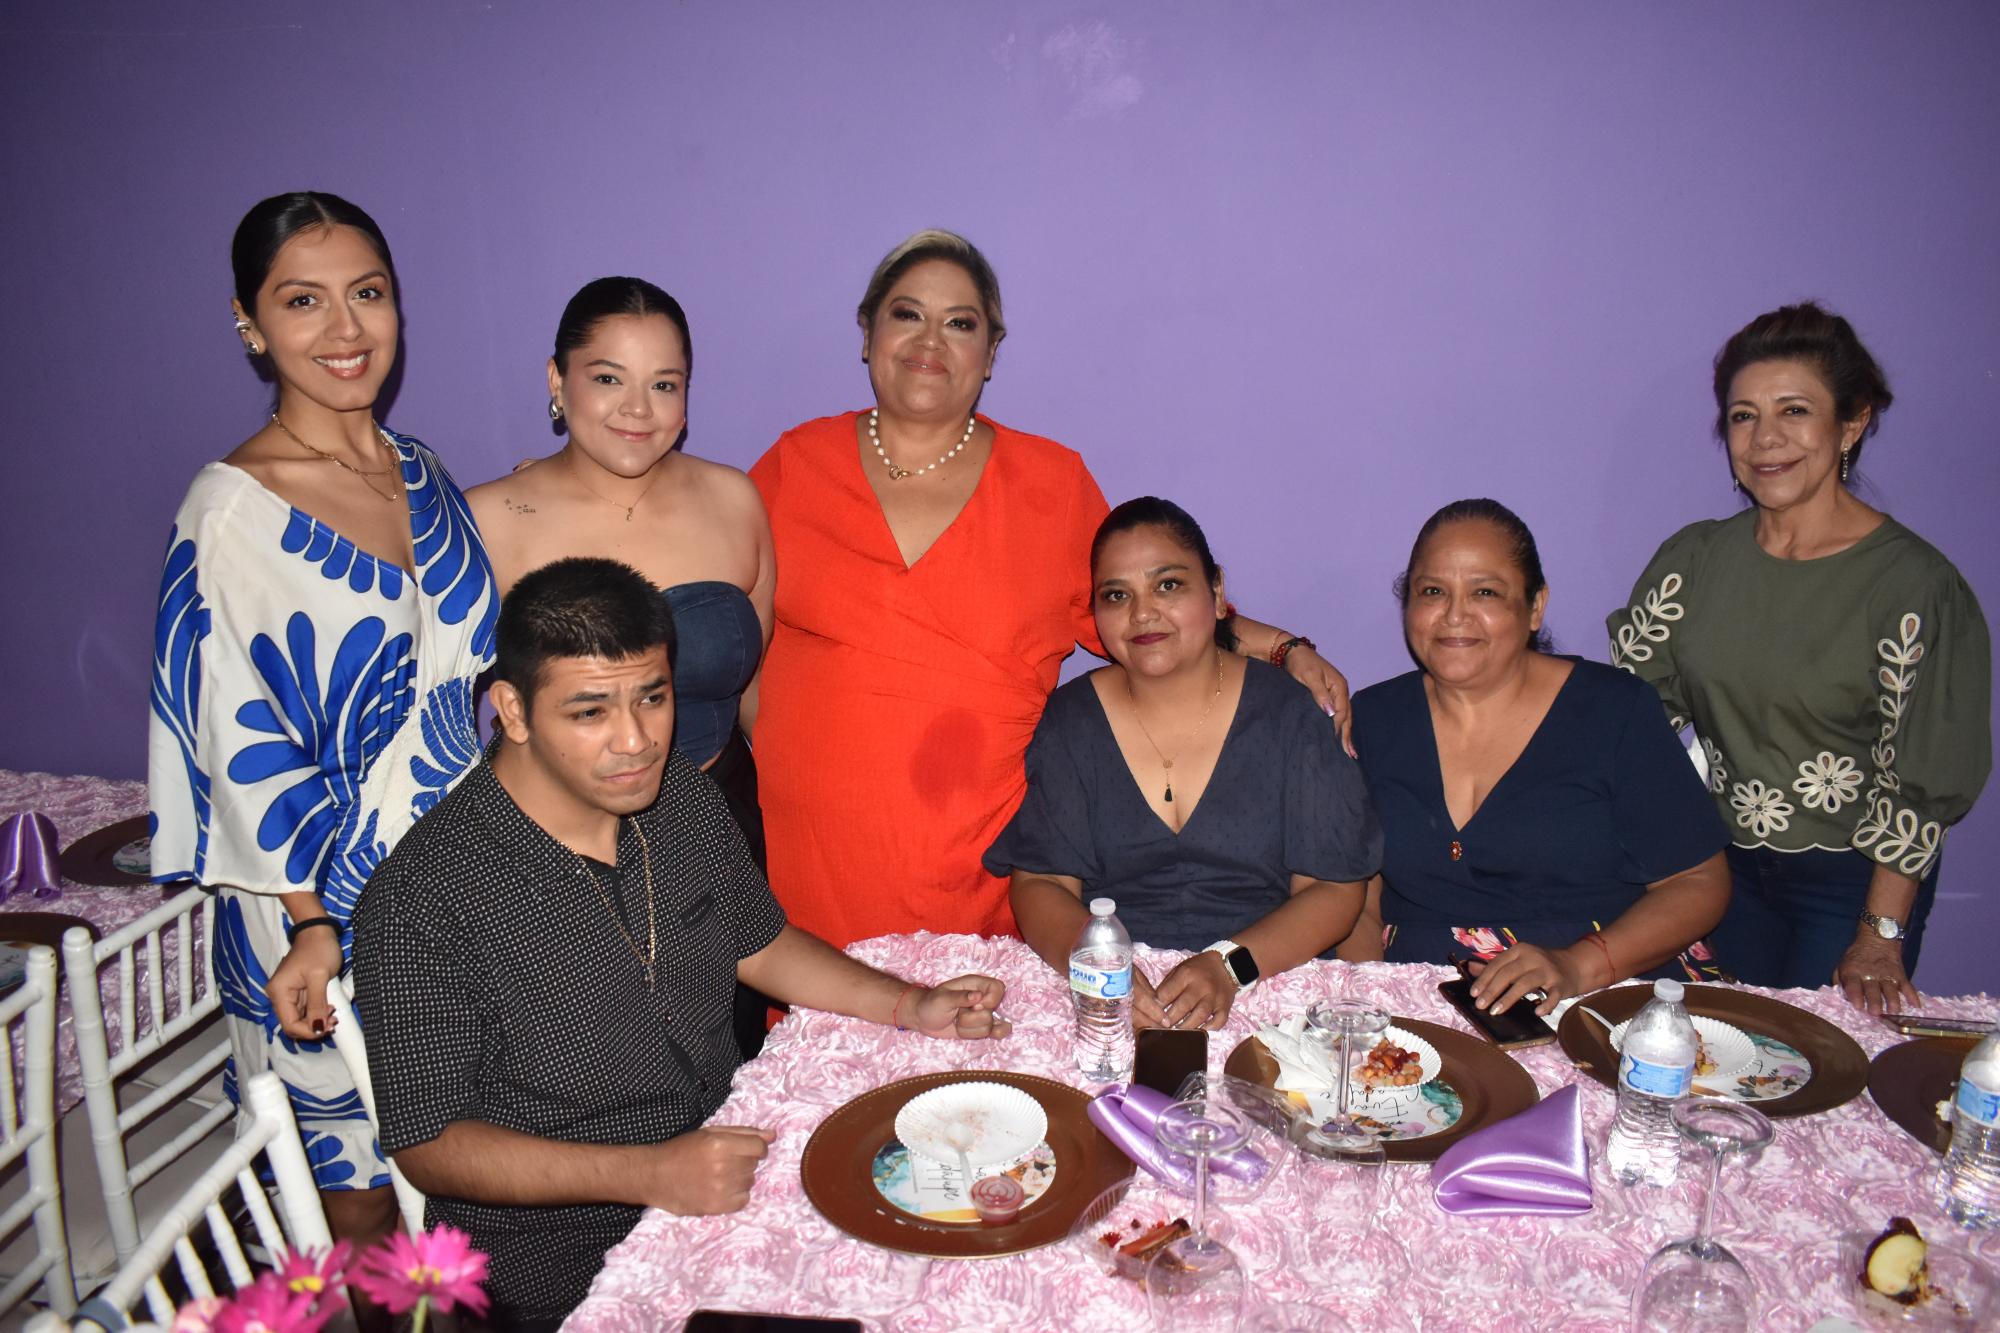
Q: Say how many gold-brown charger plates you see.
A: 6